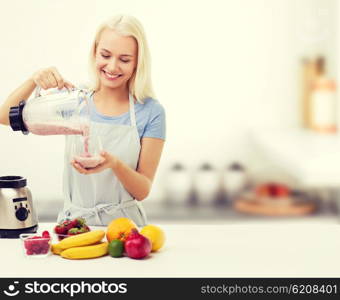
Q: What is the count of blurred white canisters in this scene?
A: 3